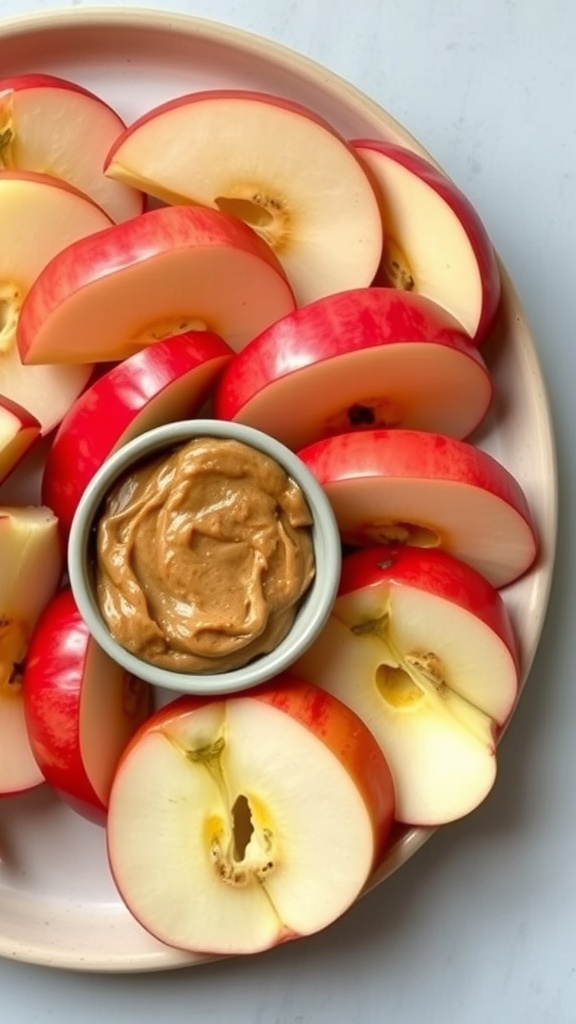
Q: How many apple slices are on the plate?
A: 13